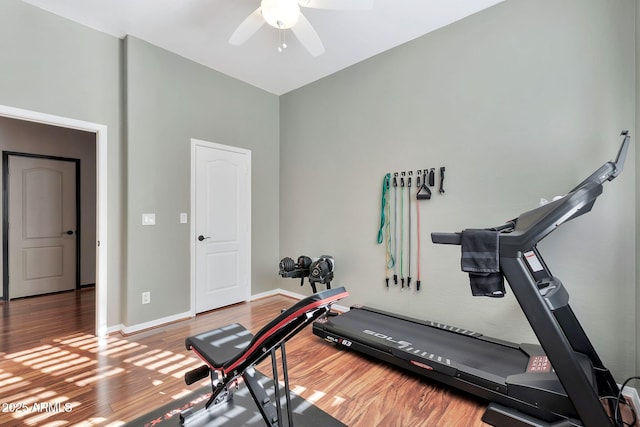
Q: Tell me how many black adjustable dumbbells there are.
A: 2